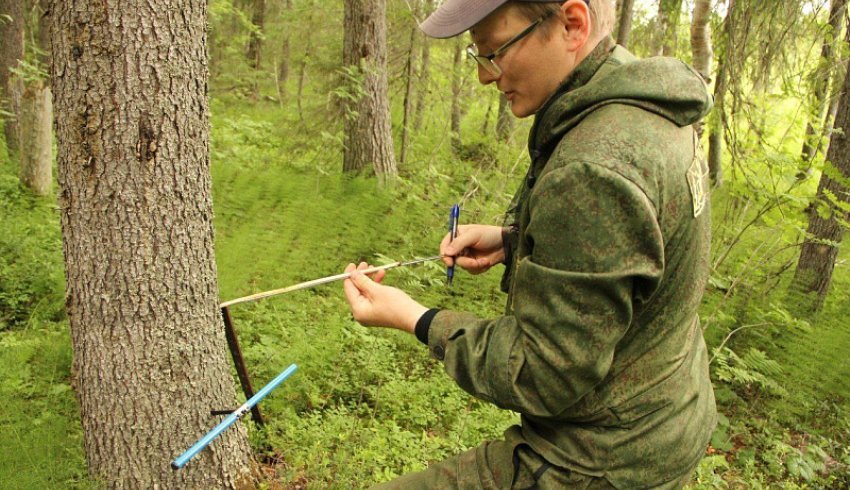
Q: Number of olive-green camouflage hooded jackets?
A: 1